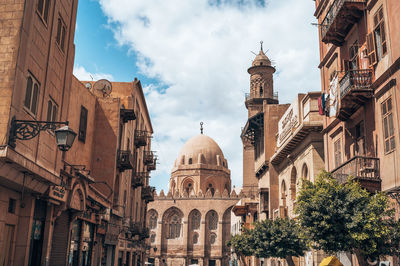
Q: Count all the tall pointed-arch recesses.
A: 5